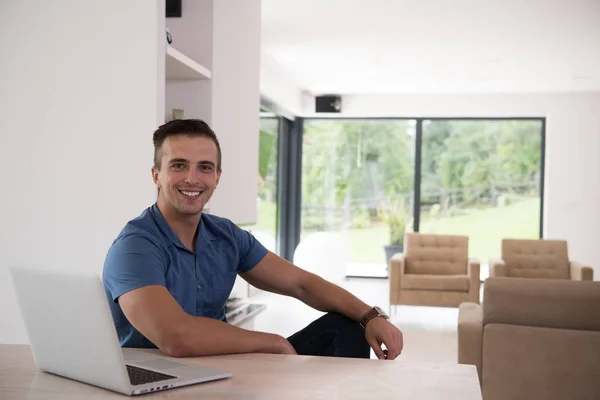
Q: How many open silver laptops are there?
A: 1